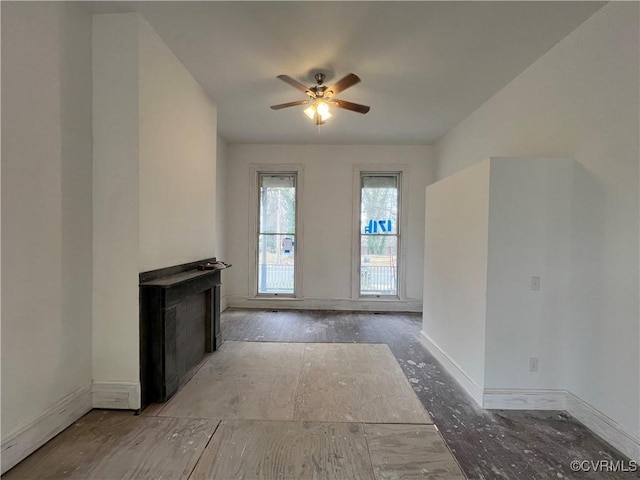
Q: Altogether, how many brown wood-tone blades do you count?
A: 5